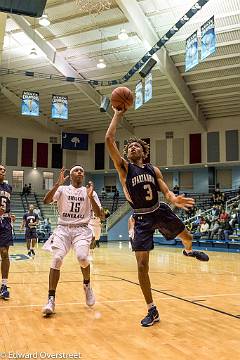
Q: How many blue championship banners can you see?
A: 6